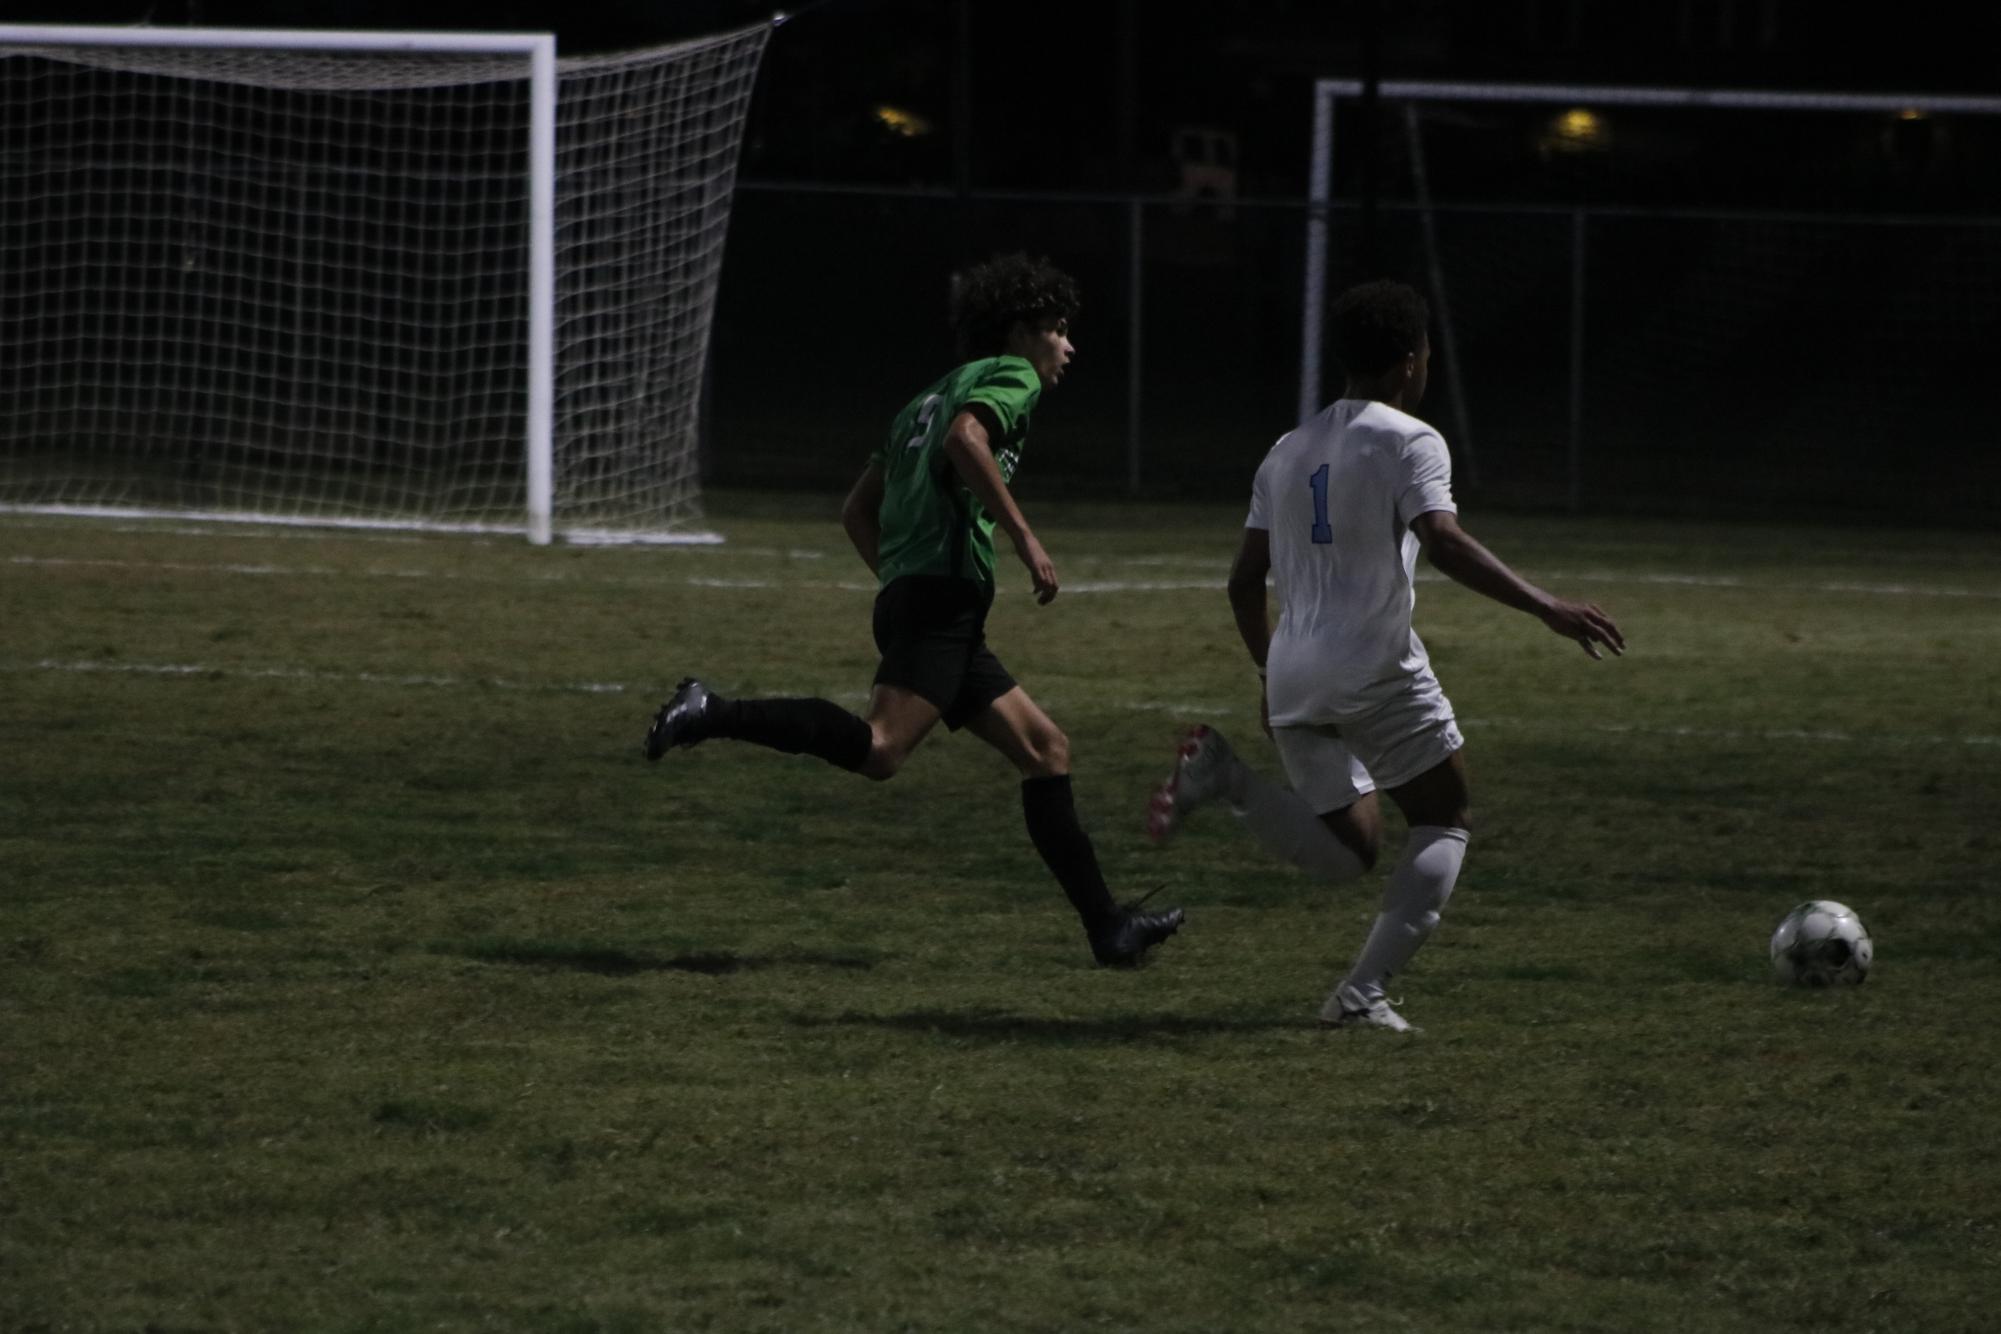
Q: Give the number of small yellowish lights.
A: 3